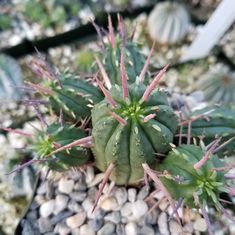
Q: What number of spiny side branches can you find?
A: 5